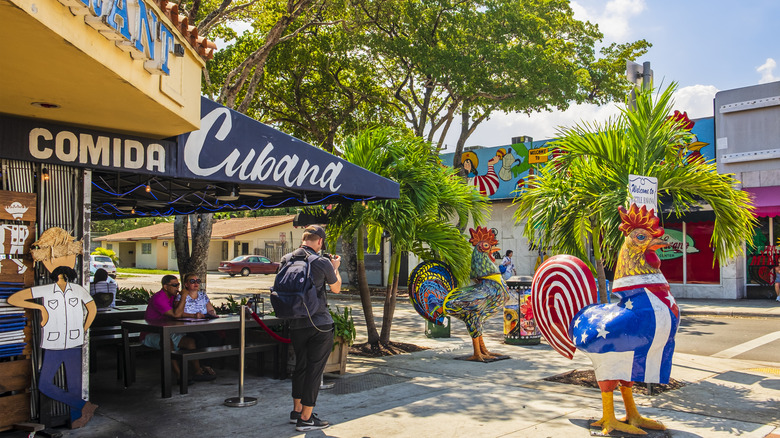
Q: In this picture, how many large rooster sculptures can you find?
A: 2